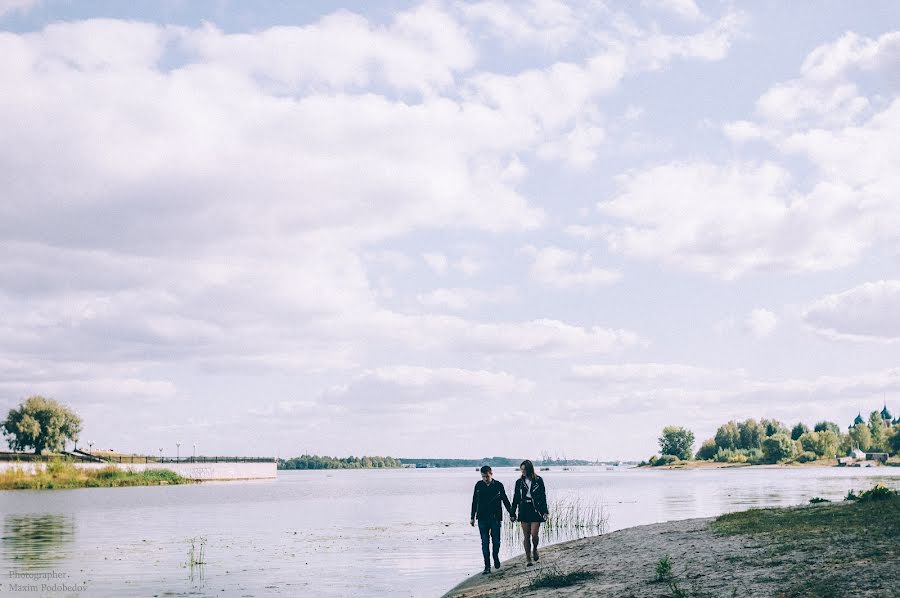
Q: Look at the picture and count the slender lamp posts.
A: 4